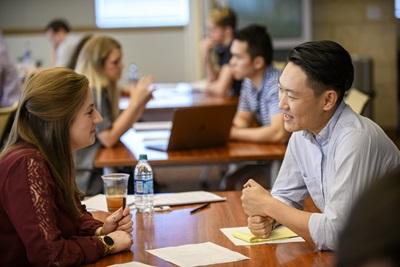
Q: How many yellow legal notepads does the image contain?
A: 1